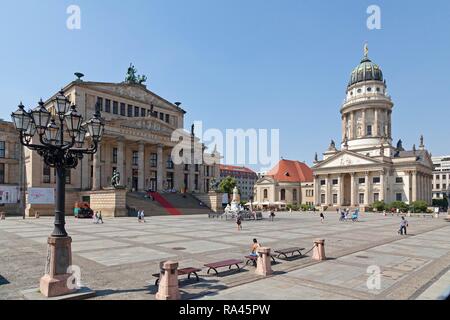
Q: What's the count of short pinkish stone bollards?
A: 3